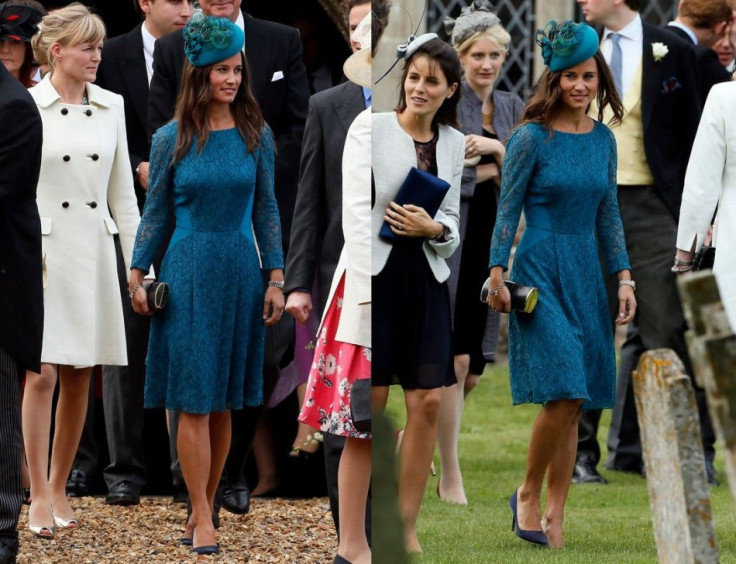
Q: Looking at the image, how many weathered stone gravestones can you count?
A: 2